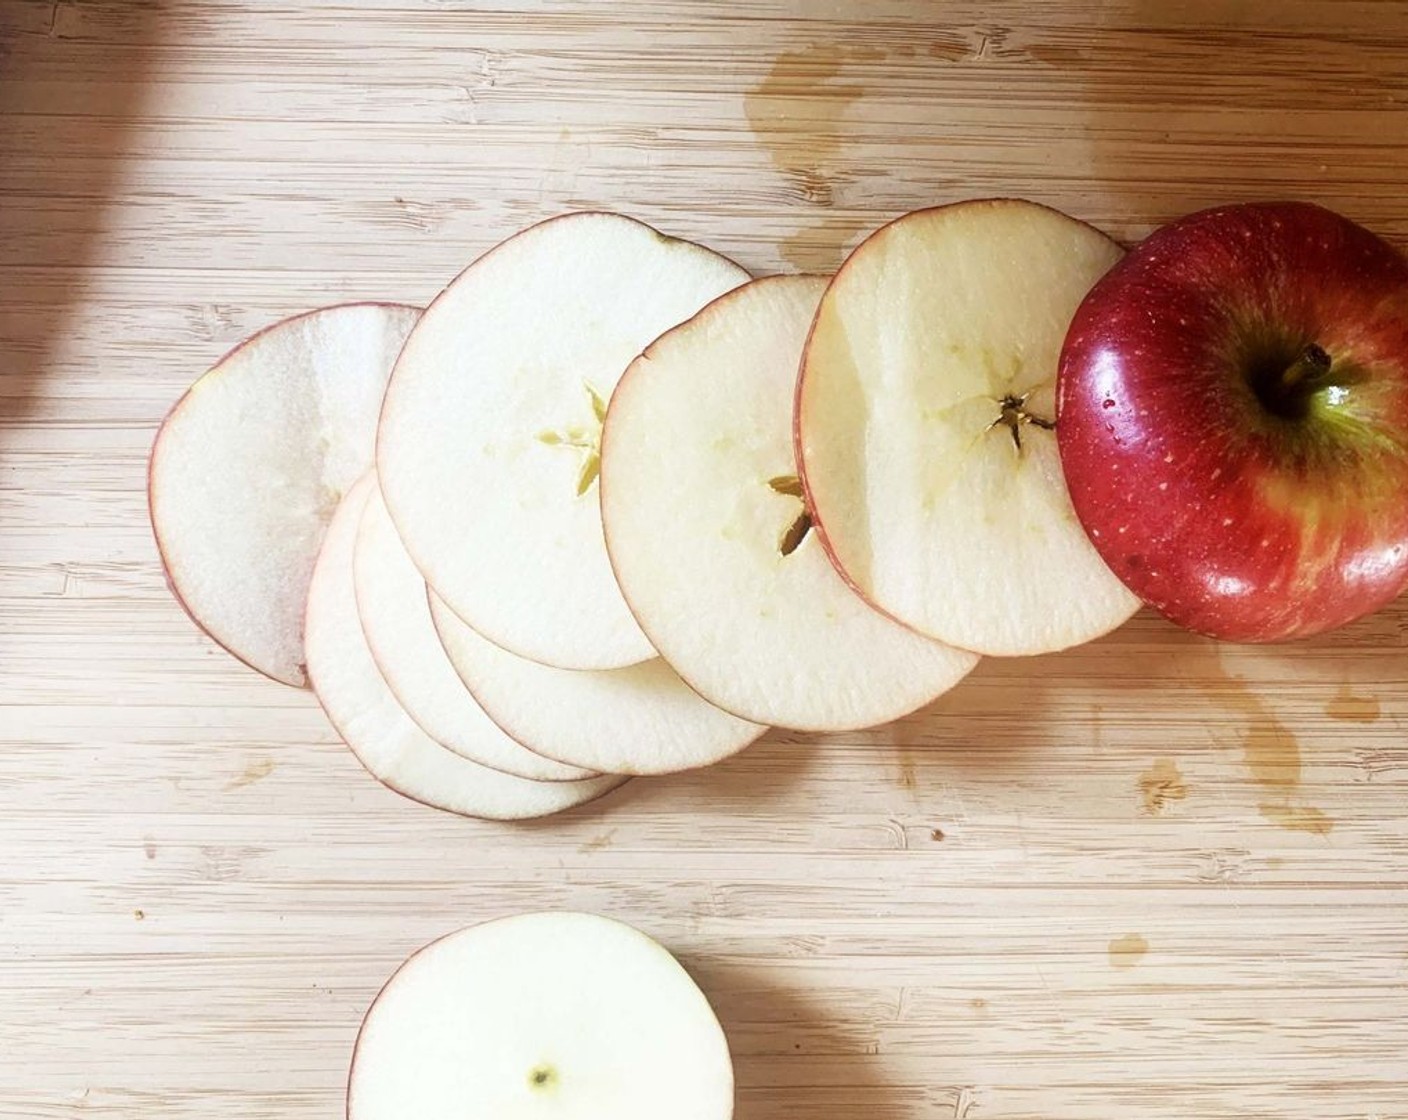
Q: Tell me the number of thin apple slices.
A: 7